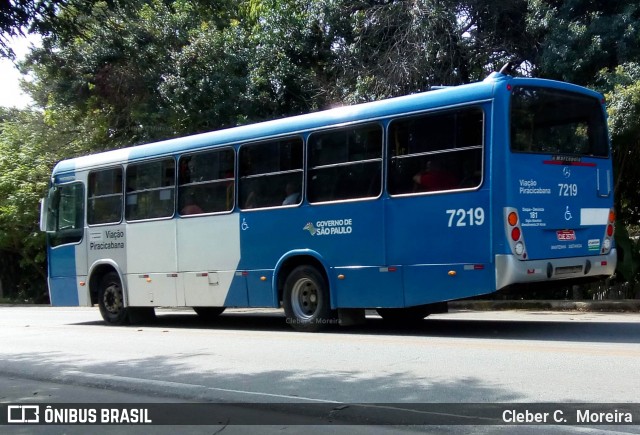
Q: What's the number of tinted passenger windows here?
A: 6